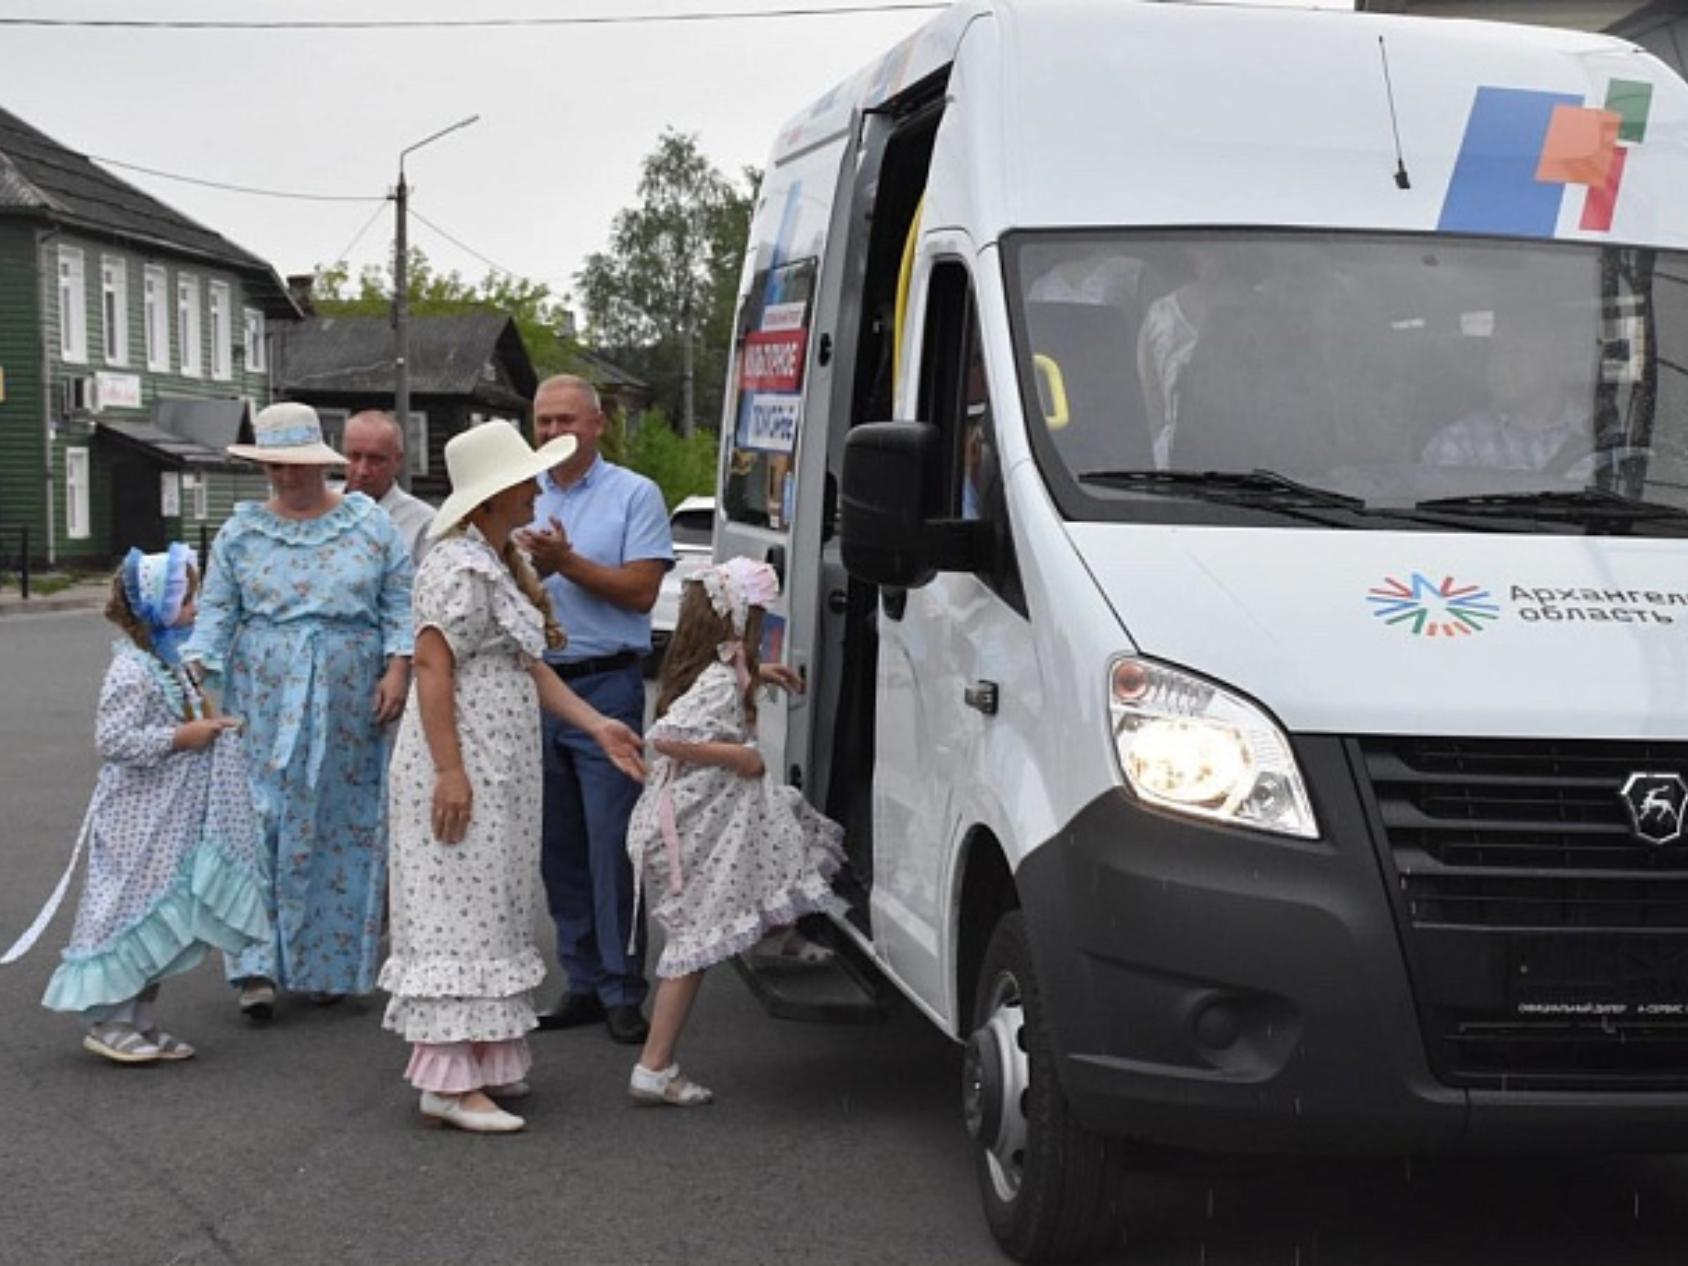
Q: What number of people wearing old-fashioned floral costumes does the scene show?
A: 4